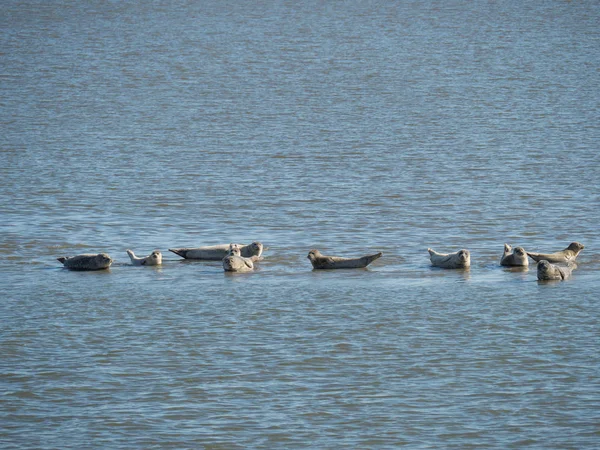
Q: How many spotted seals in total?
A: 10